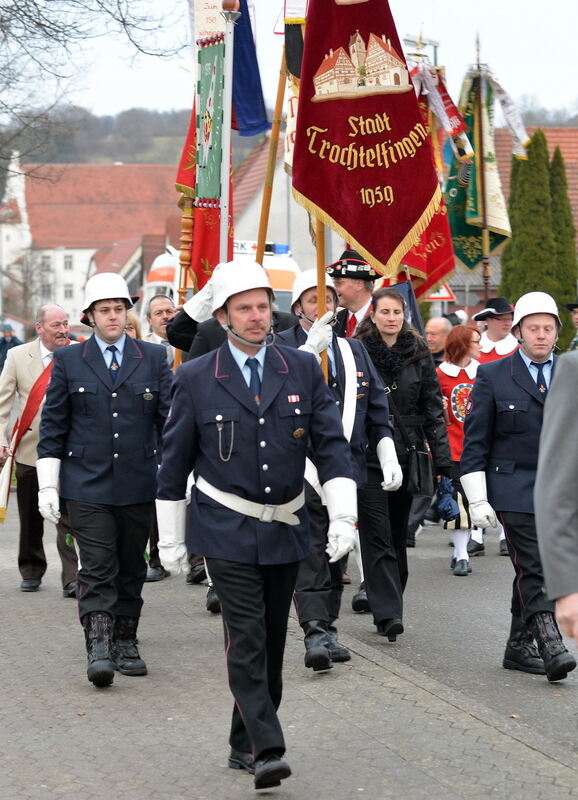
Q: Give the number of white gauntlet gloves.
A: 7